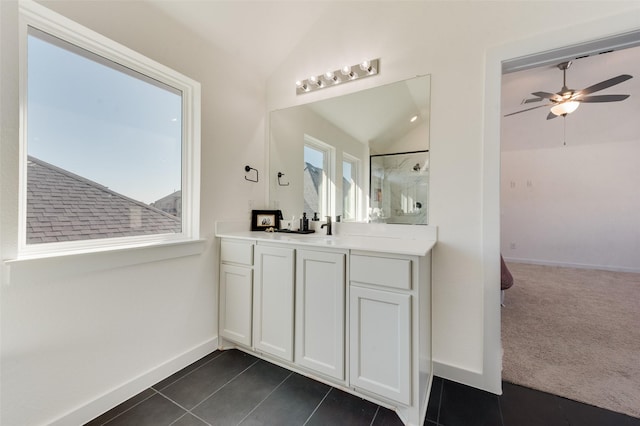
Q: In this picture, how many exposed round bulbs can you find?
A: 5